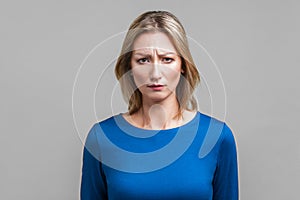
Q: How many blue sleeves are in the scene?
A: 2